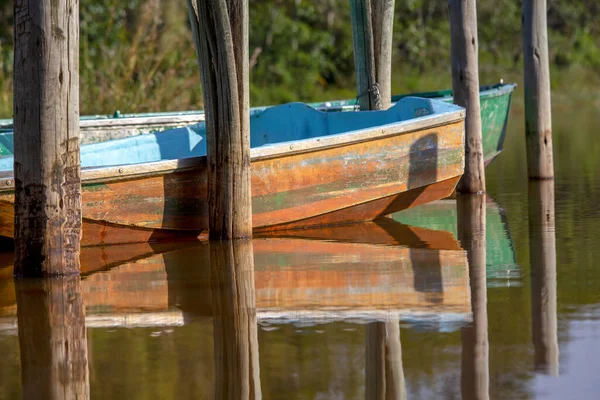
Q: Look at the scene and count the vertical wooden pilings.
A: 5